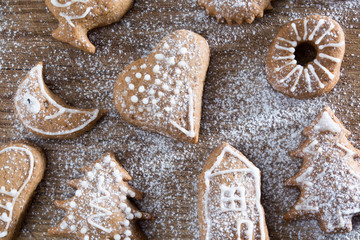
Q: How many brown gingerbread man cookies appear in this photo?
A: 0